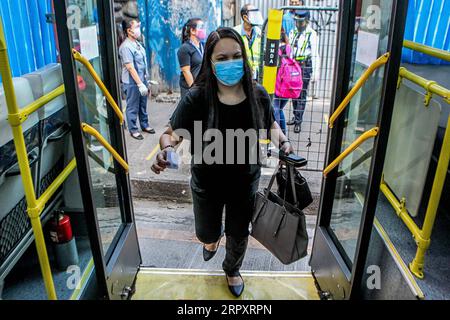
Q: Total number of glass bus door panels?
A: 2